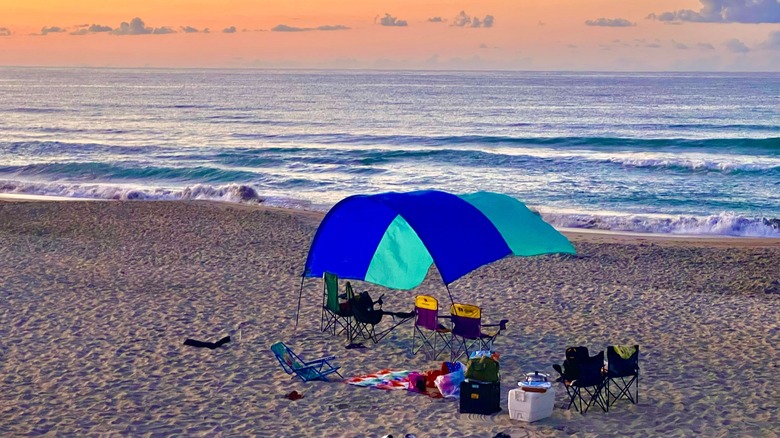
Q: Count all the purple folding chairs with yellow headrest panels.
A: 2